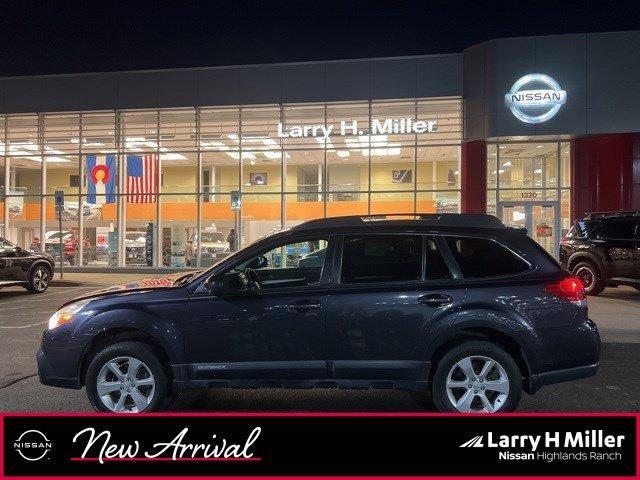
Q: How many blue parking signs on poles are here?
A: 2